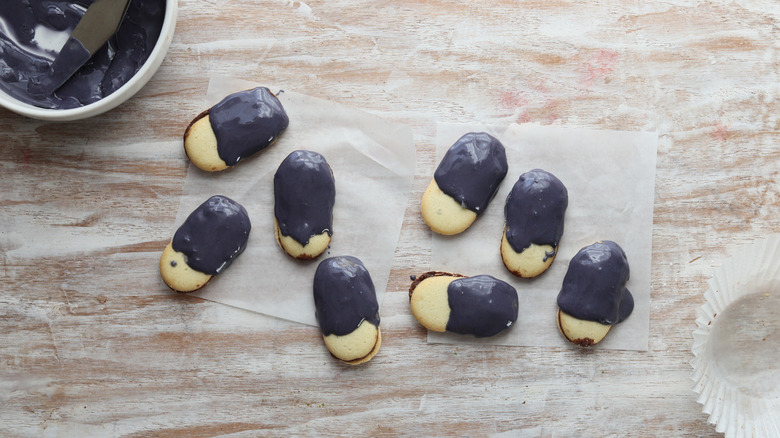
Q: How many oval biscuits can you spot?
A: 8